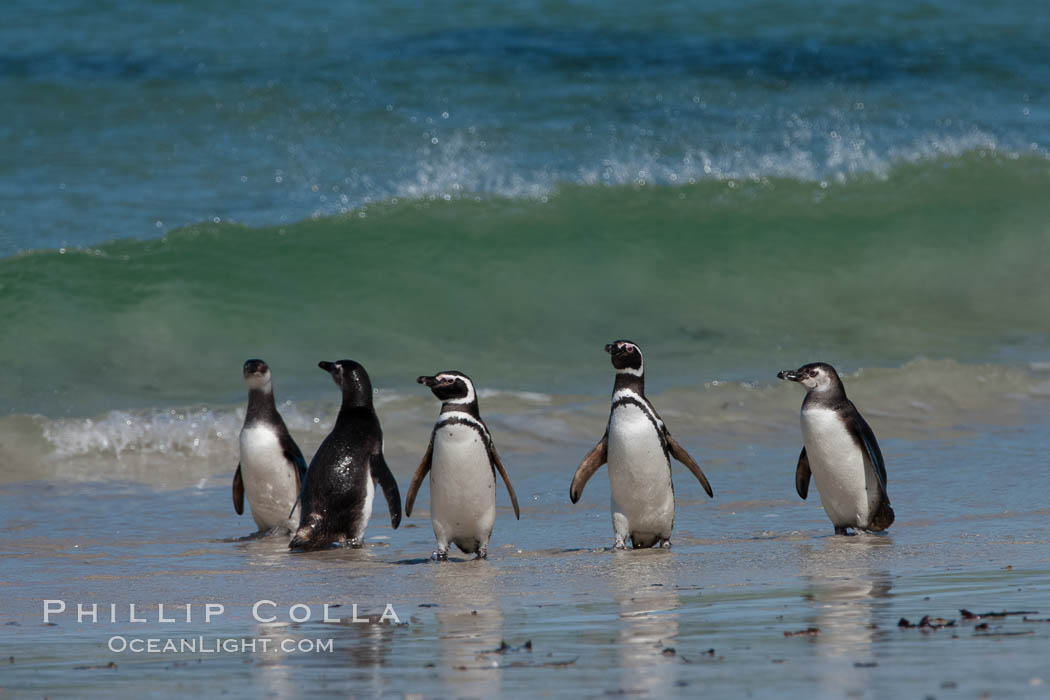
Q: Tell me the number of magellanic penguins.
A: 5